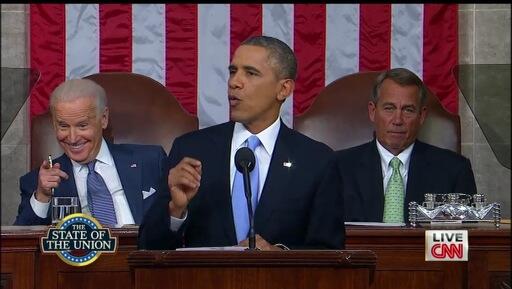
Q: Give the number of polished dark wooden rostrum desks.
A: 2